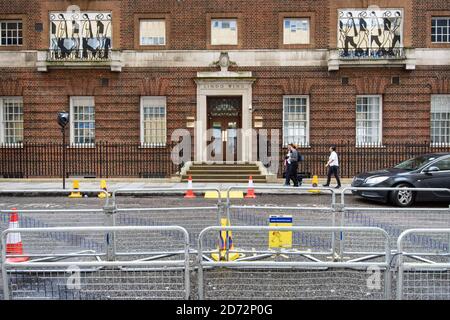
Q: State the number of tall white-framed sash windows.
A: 6